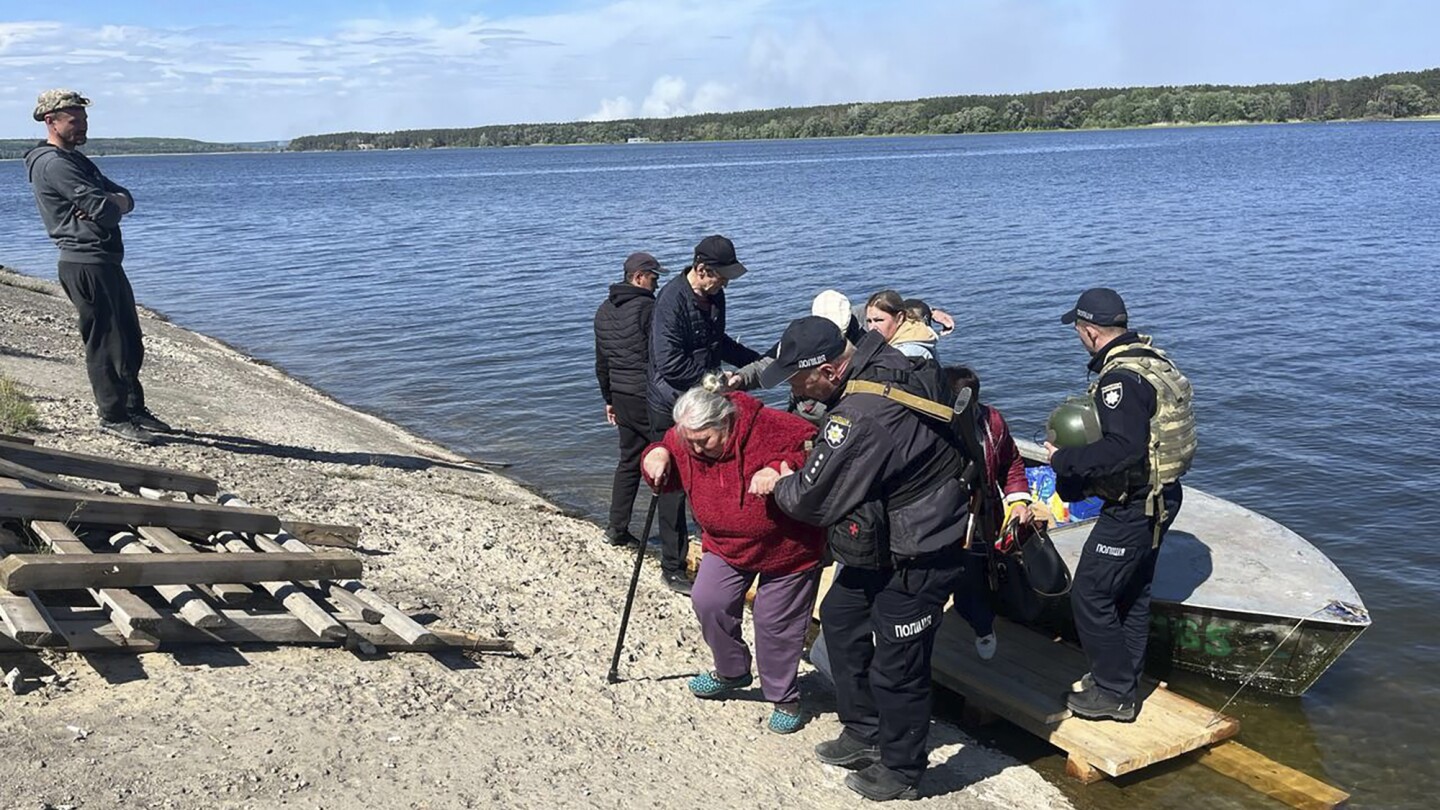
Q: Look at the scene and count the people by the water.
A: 10